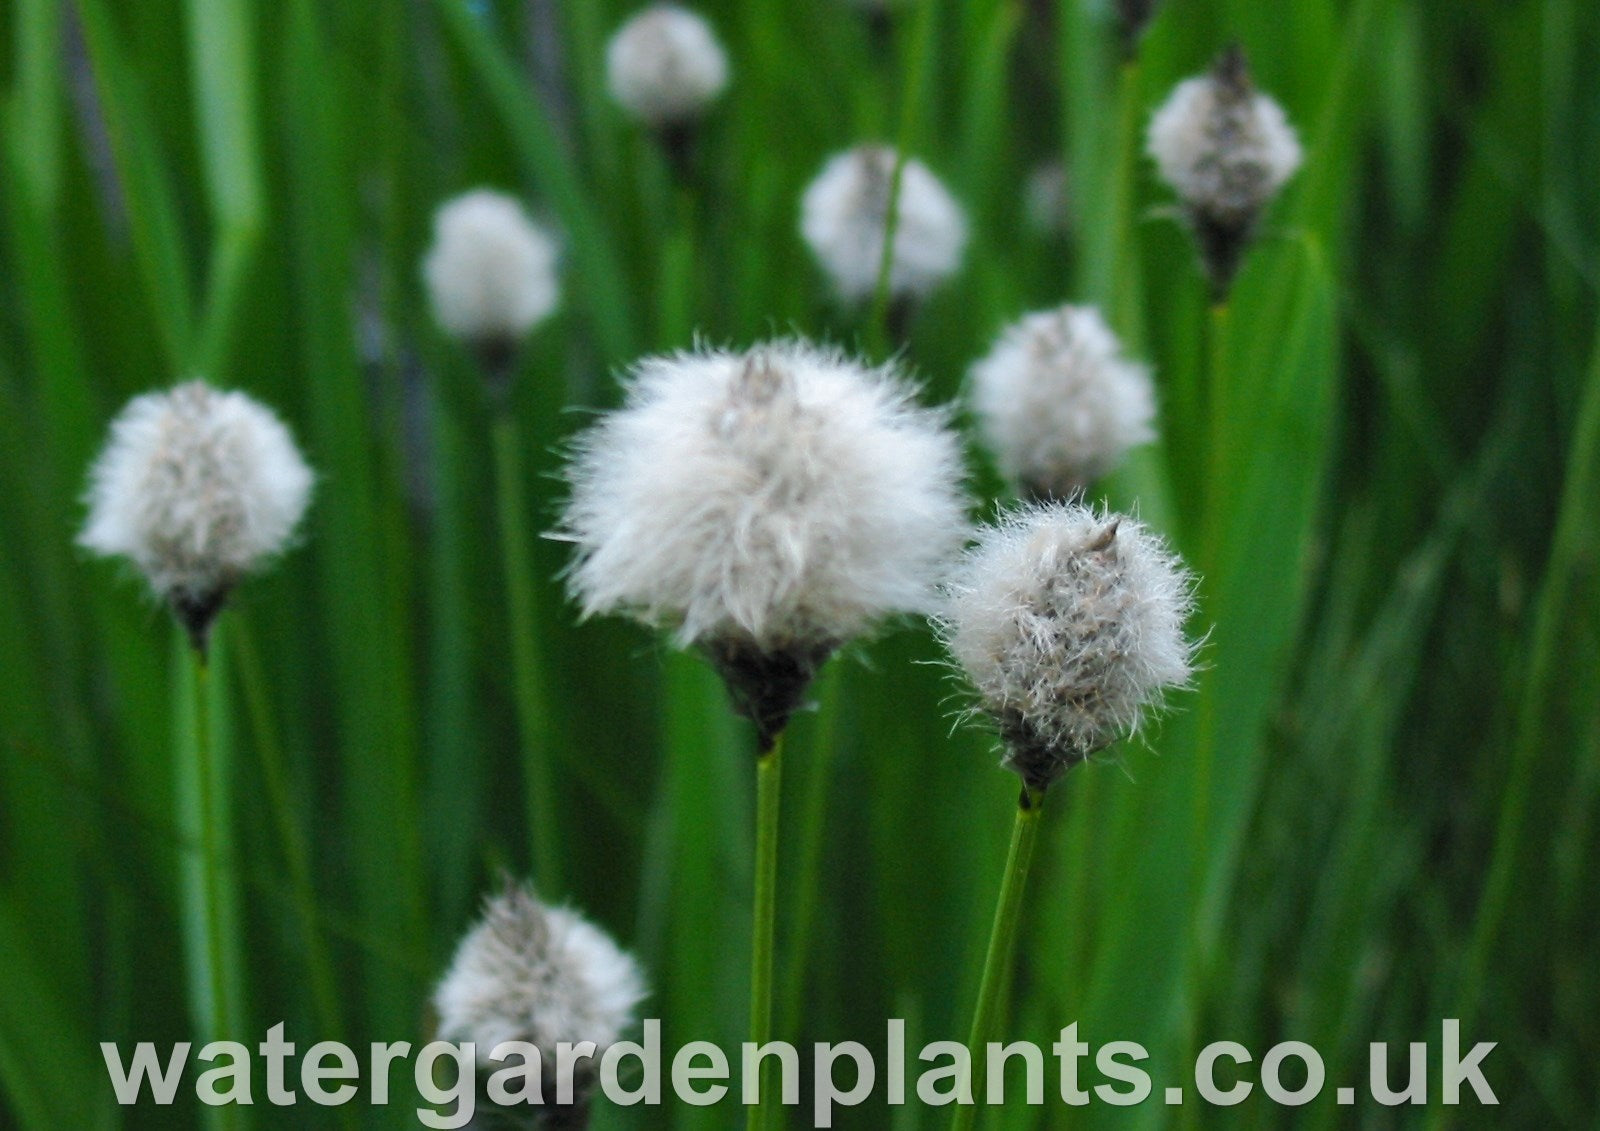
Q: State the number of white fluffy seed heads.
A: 9